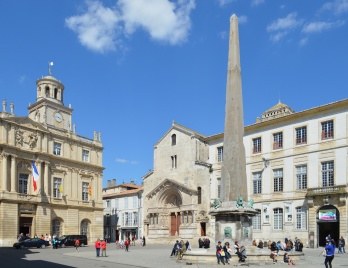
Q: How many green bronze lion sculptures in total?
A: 3